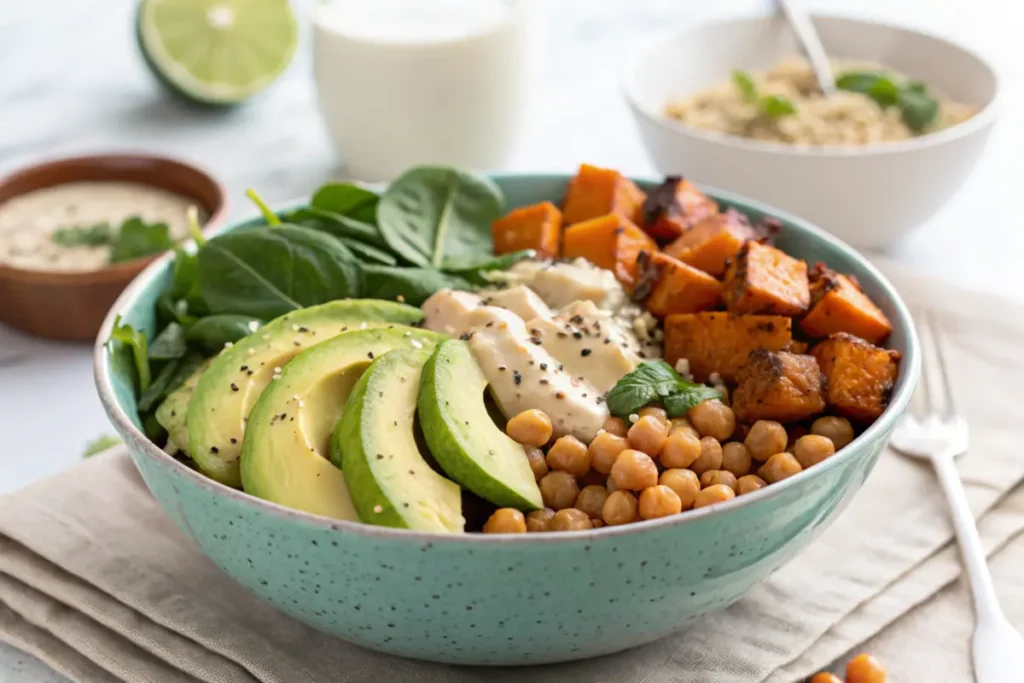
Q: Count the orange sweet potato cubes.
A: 11